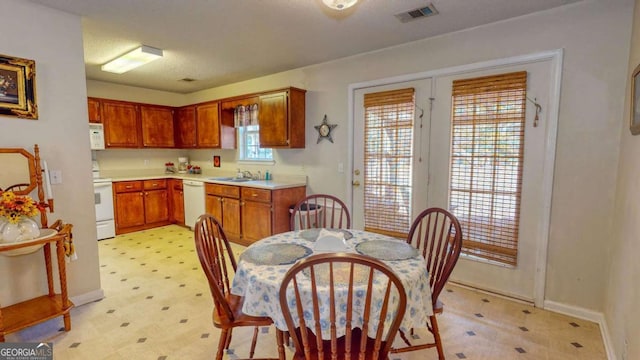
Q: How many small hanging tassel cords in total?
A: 2